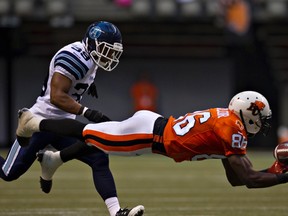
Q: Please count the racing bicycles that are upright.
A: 0